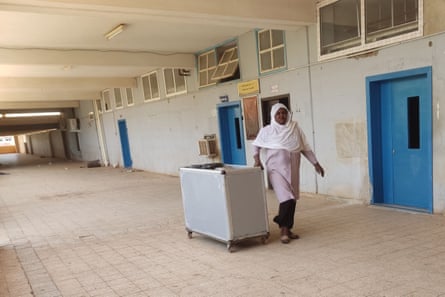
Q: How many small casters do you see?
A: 3